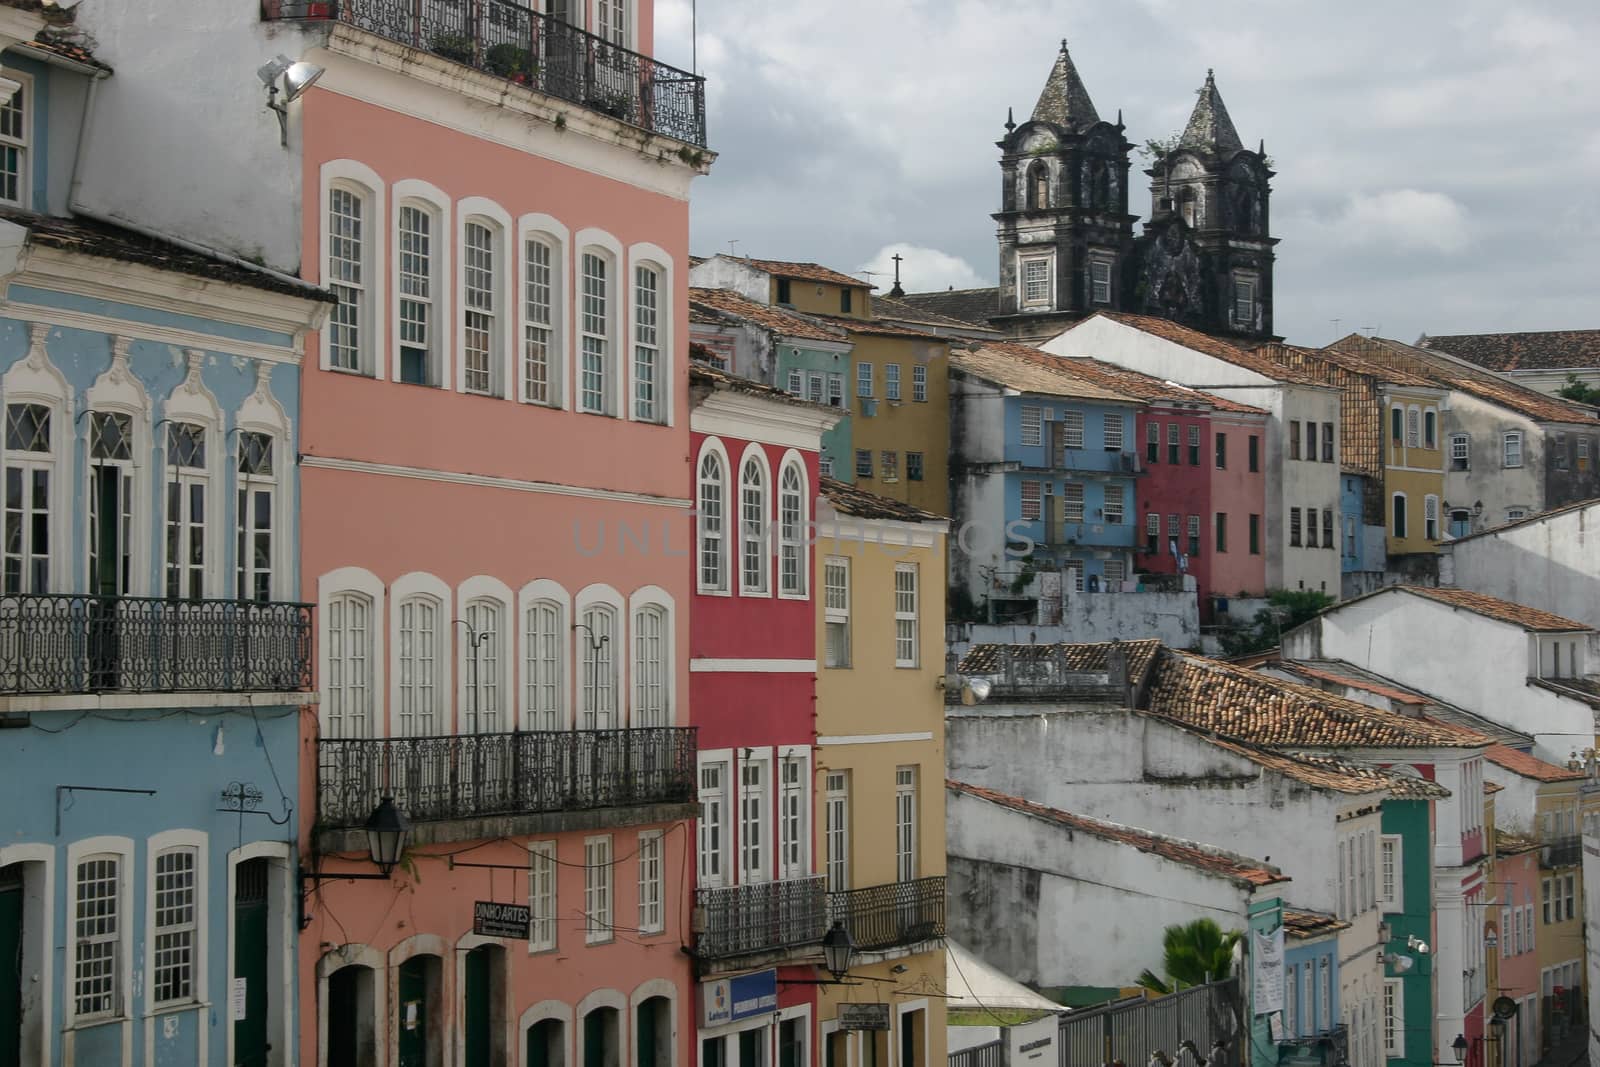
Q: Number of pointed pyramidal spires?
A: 2